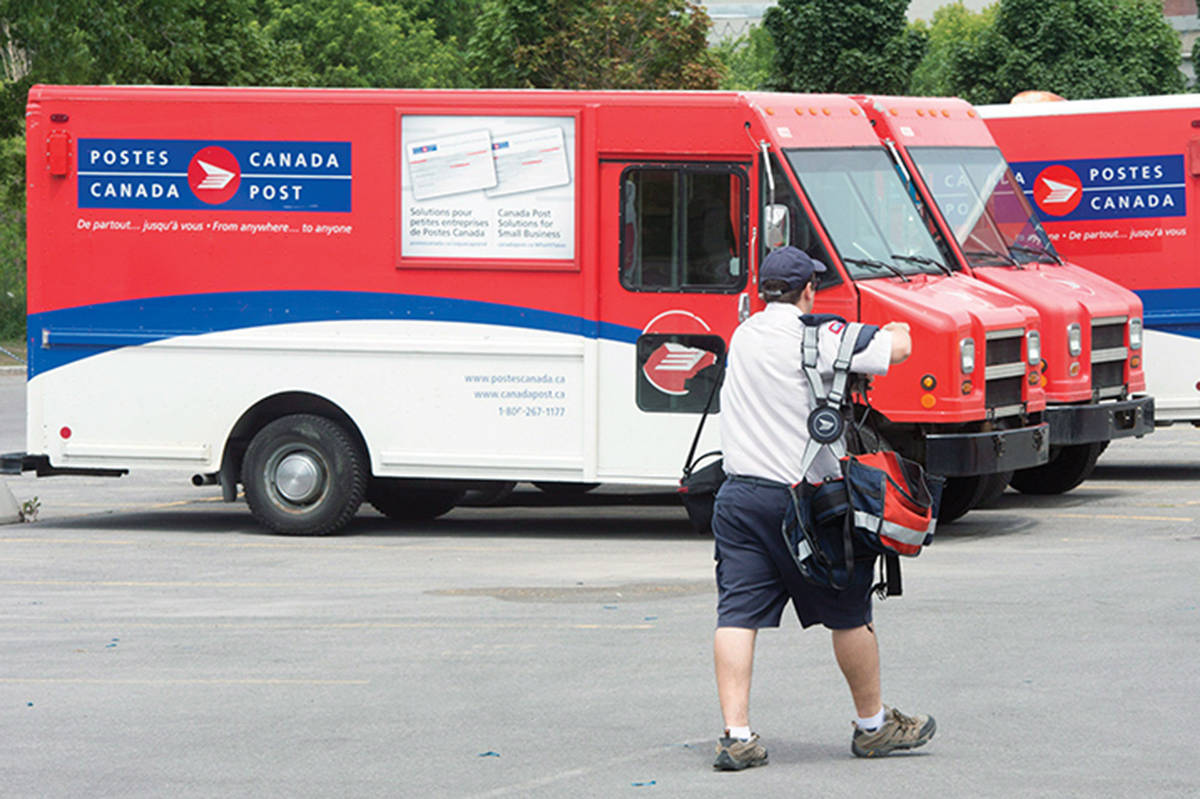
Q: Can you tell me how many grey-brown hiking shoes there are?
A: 2